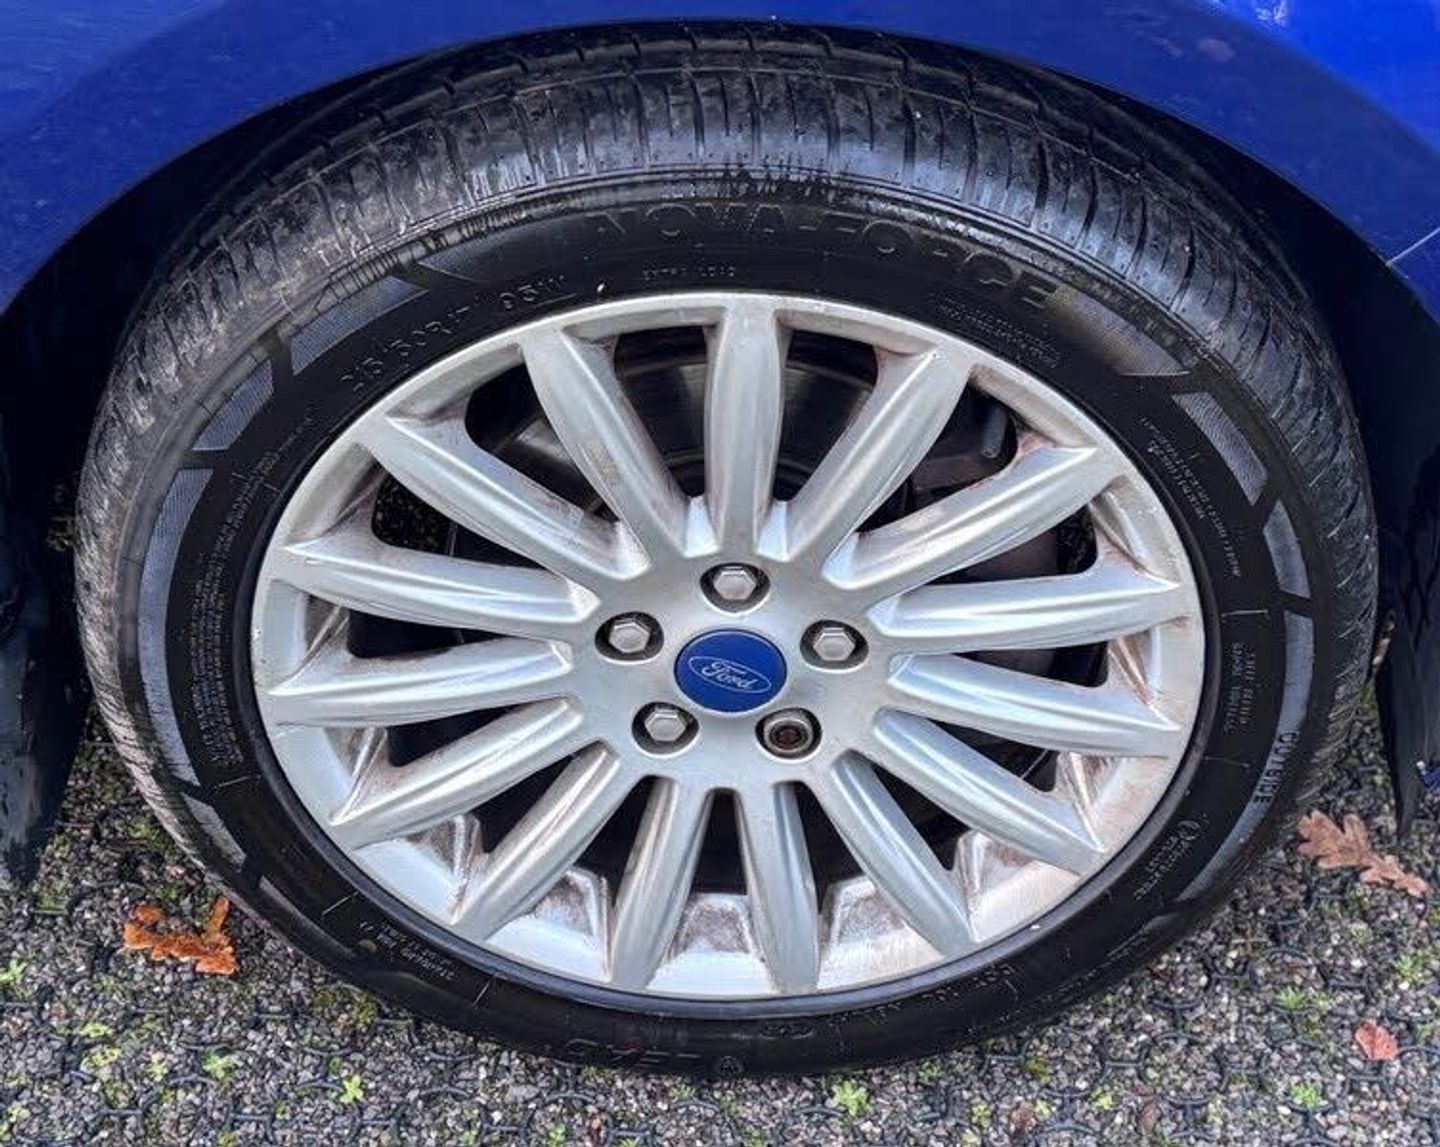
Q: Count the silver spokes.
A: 15